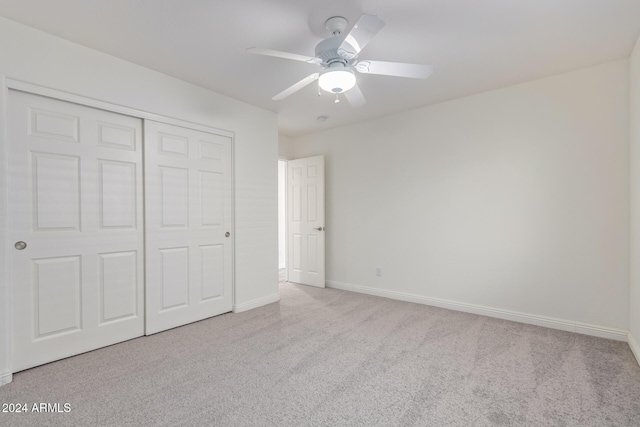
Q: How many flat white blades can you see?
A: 5